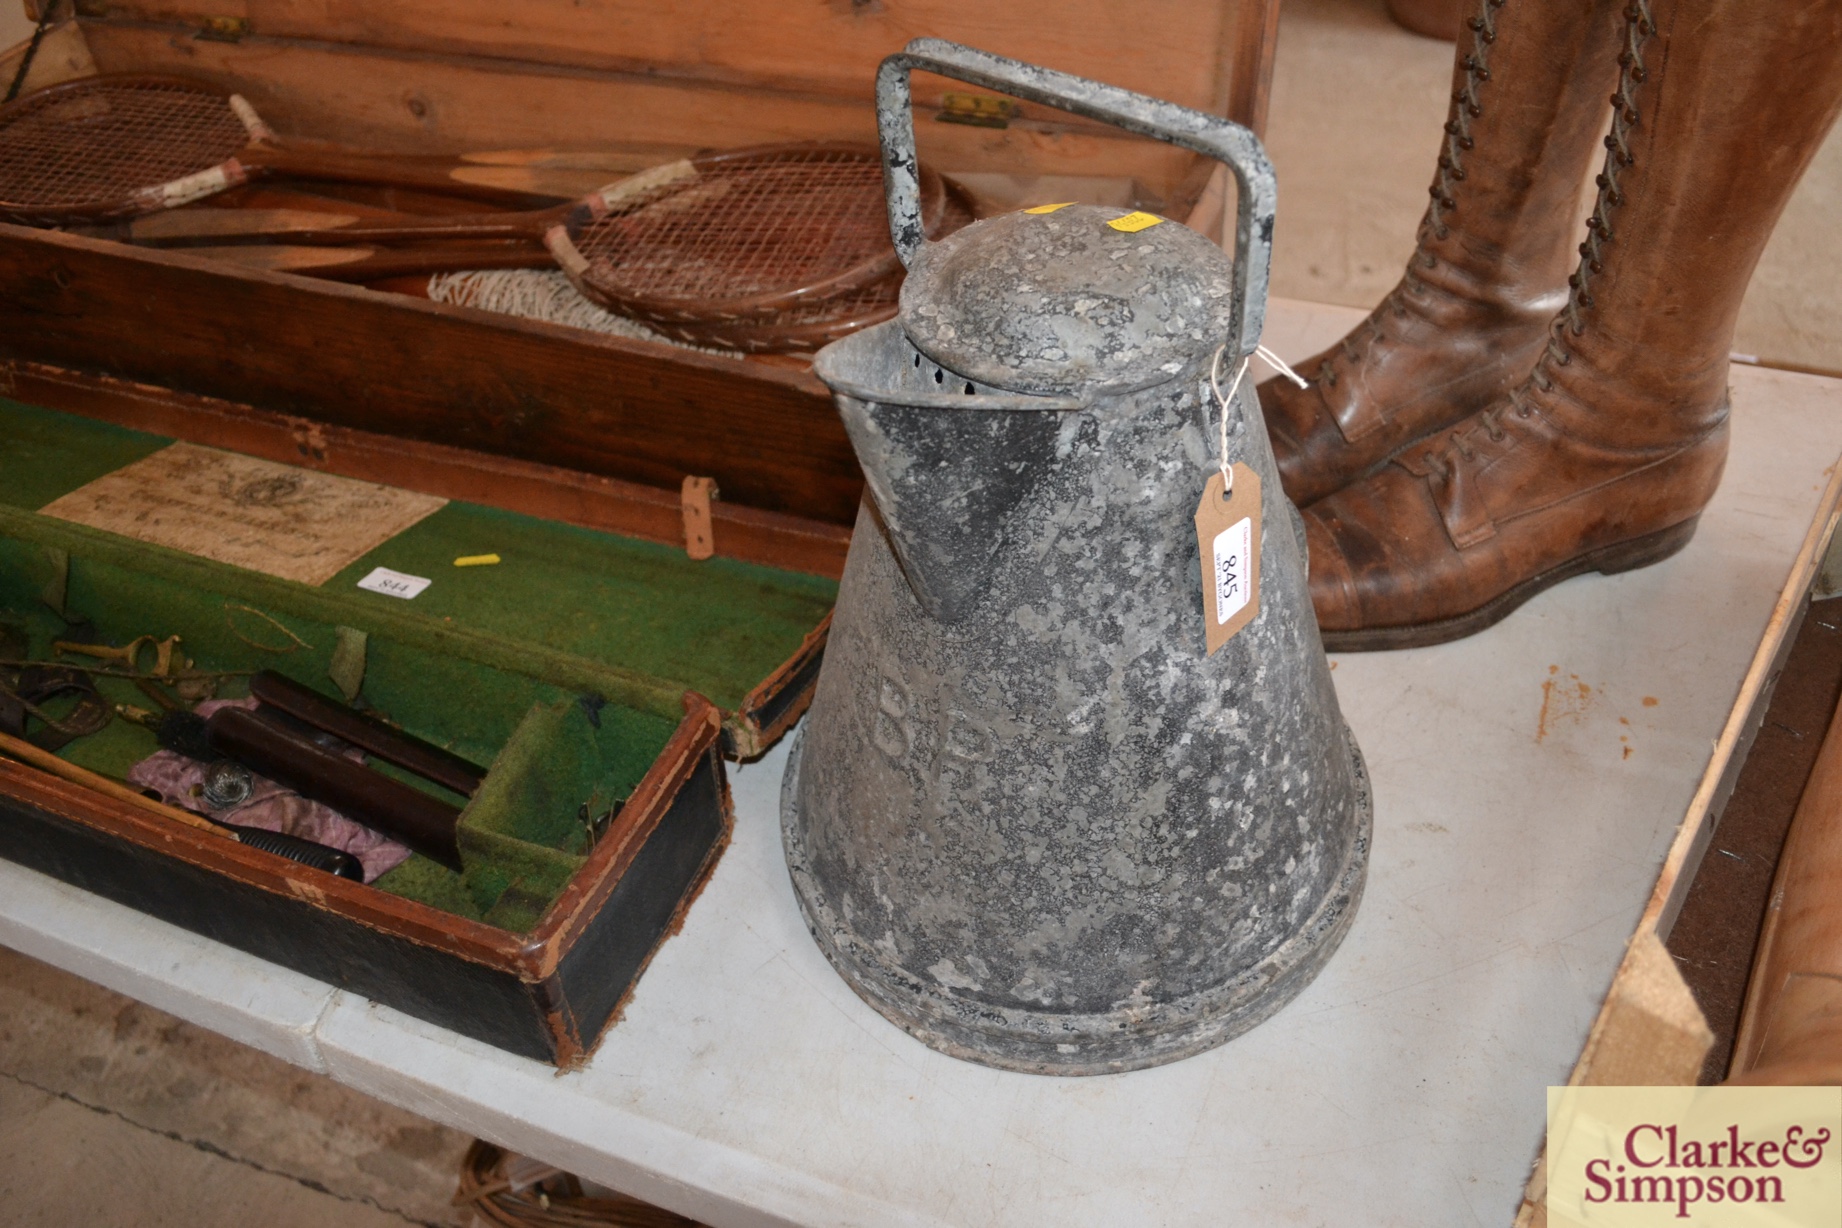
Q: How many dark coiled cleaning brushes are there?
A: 1